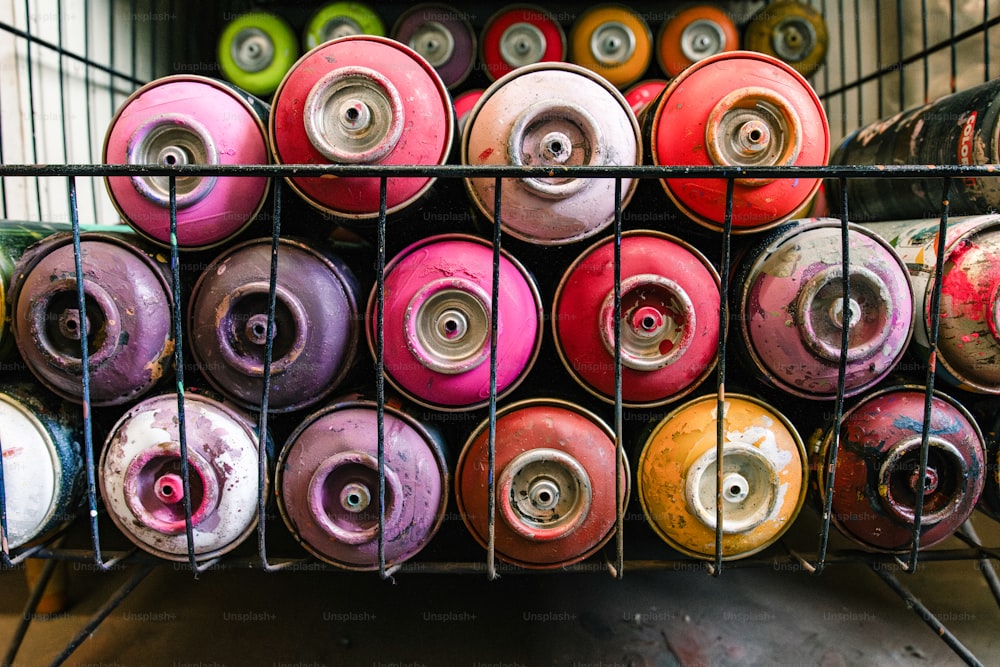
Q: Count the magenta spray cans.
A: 2